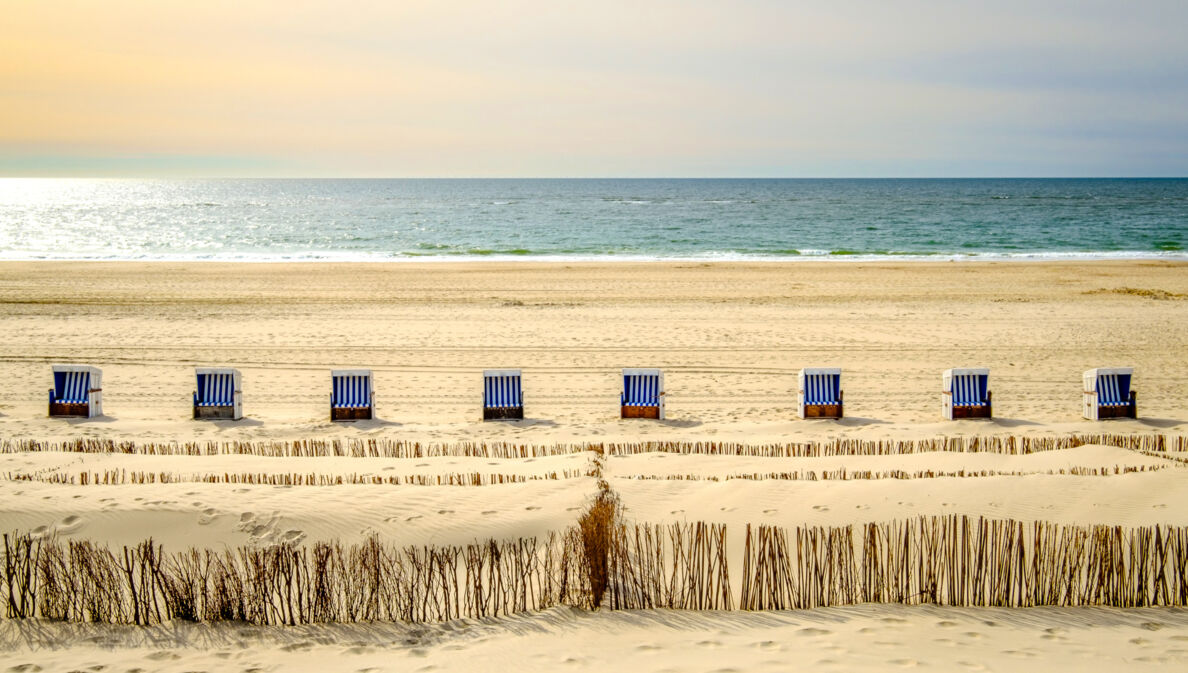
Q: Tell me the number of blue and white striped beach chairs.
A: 8